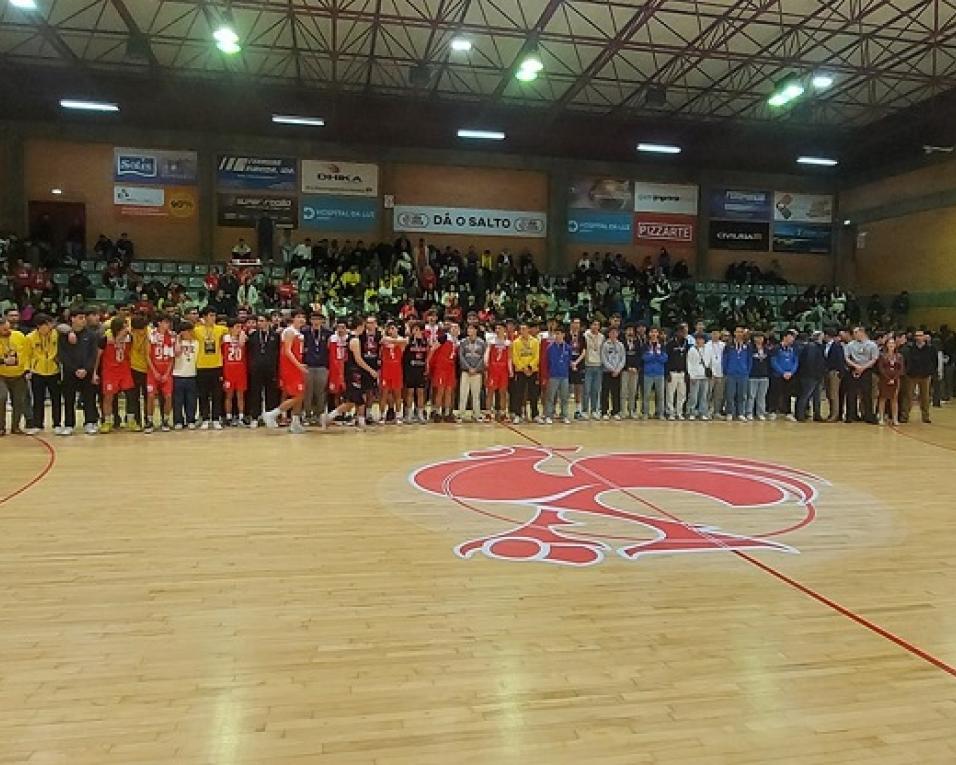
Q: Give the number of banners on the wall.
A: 15